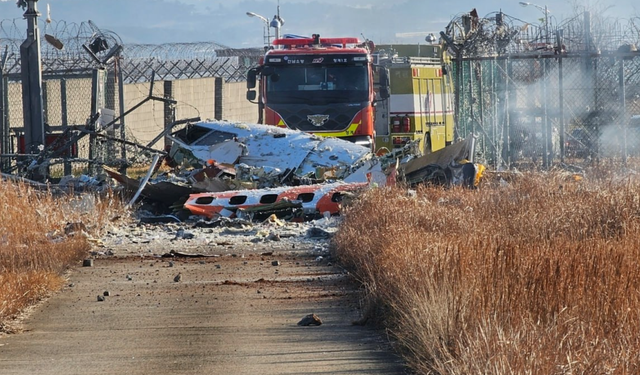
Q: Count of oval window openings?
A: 5